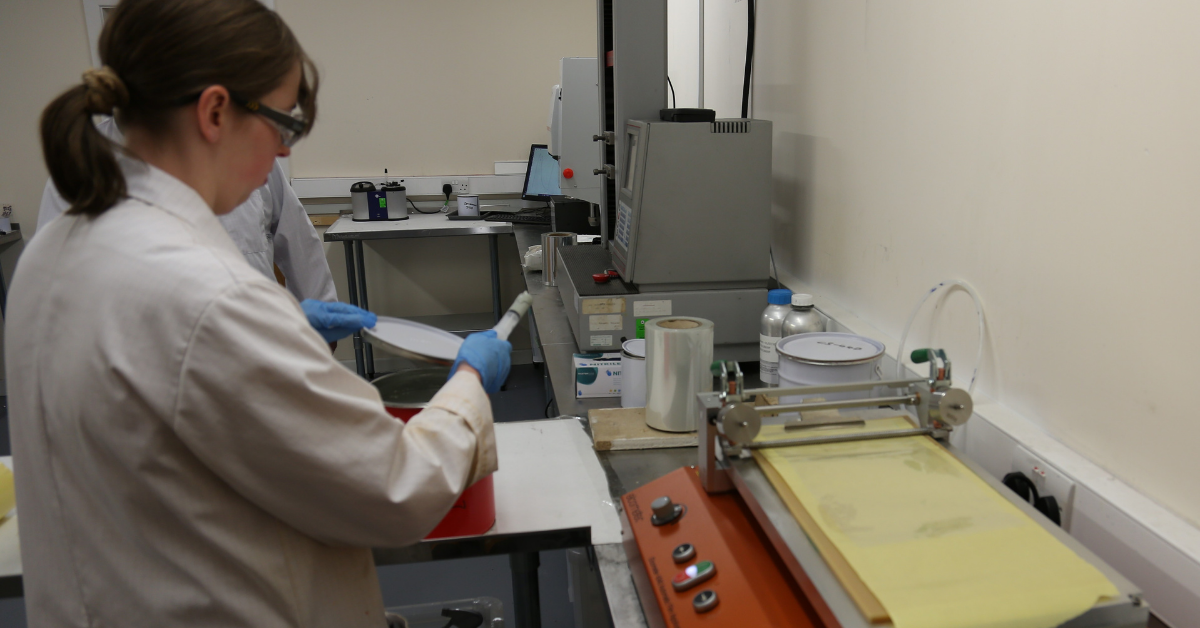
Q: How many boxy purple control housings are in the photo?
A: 0